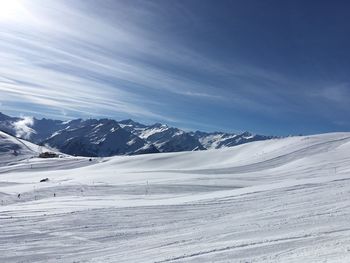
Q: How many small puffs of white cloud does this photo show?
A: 1